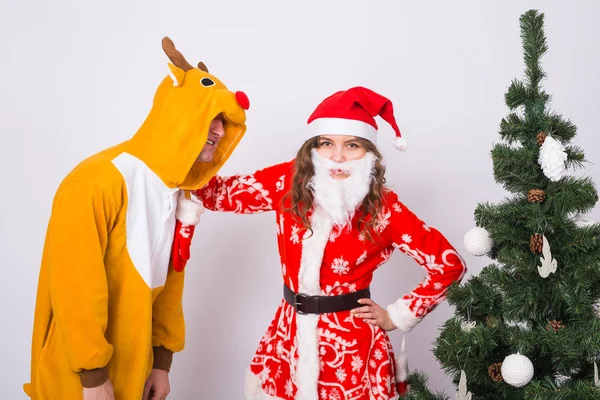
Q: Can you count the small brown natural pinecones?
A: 5